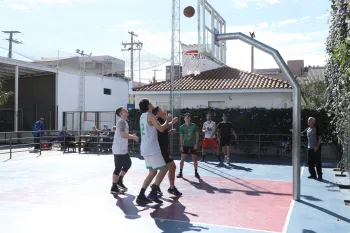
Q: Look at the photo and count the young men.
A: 6